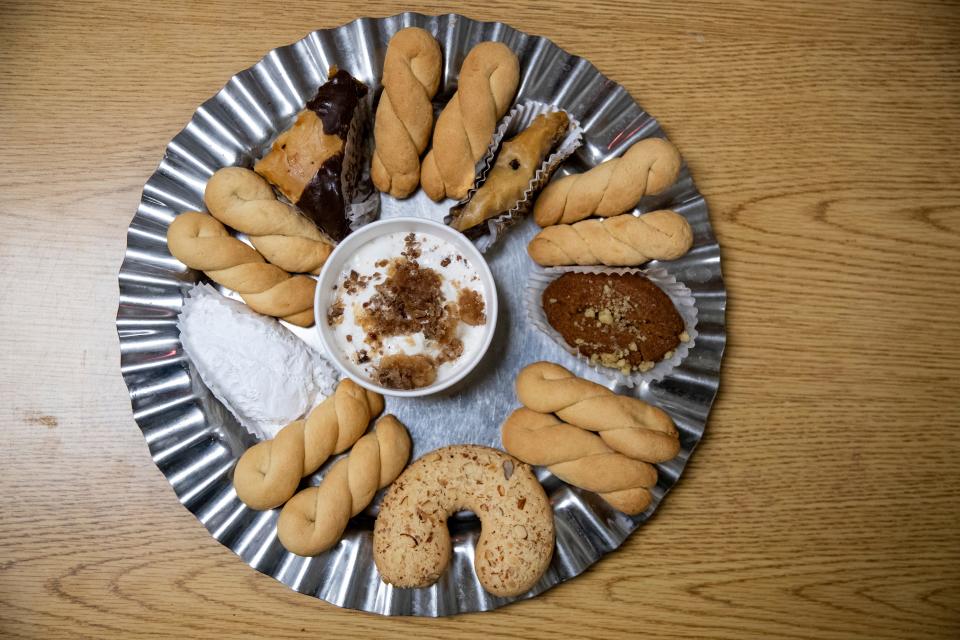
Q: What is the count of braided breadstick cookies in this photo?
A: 10